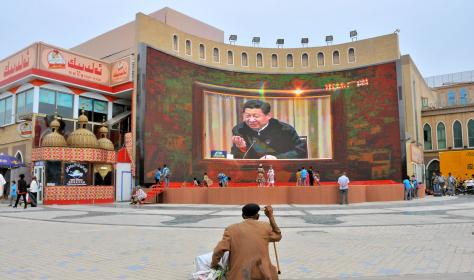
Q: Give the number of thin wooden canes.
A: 1